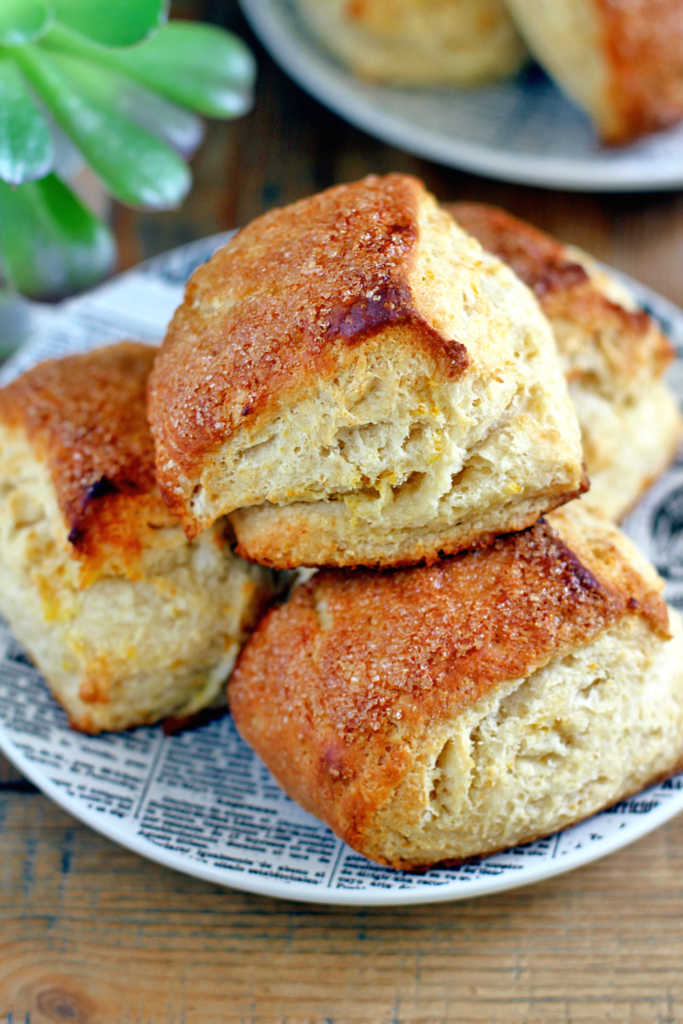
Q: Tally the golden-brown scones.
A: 6